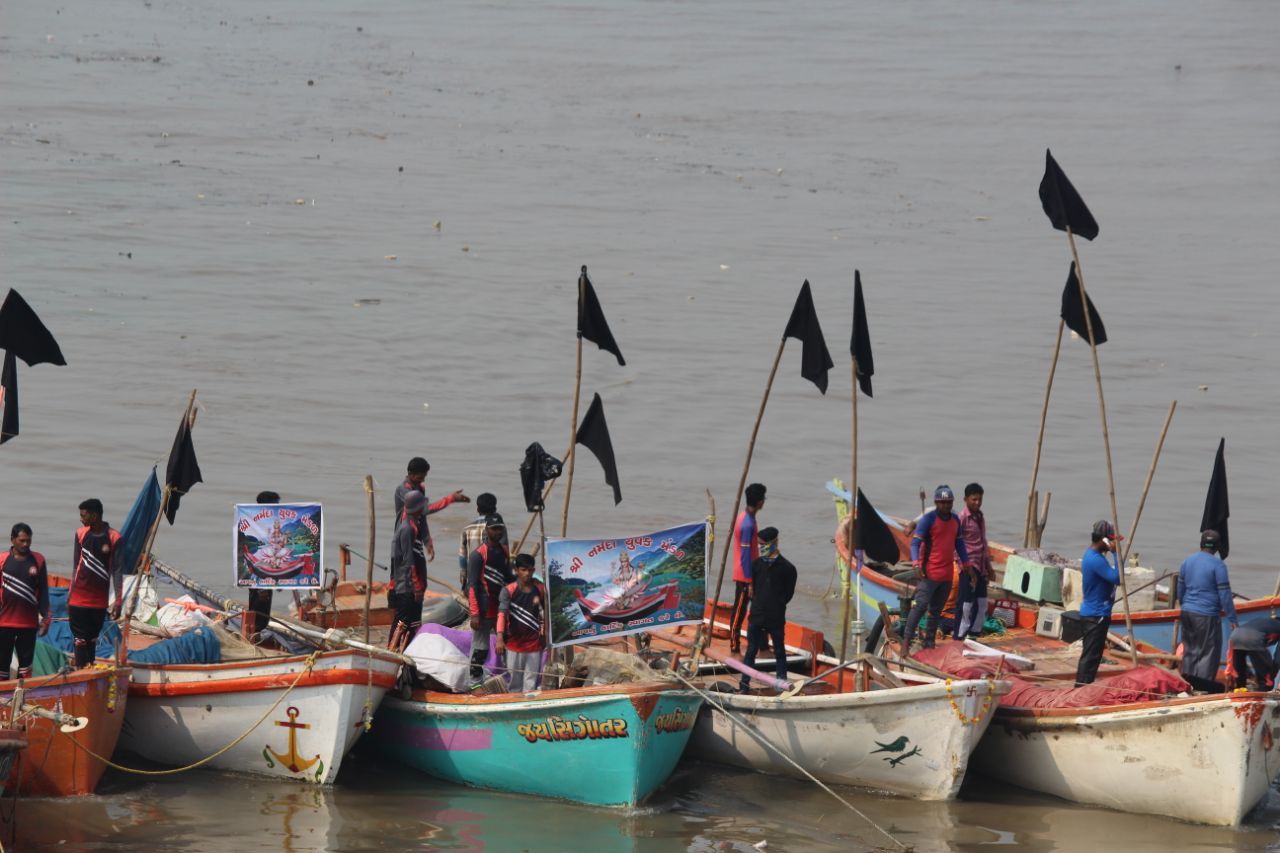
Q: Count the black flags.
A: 12